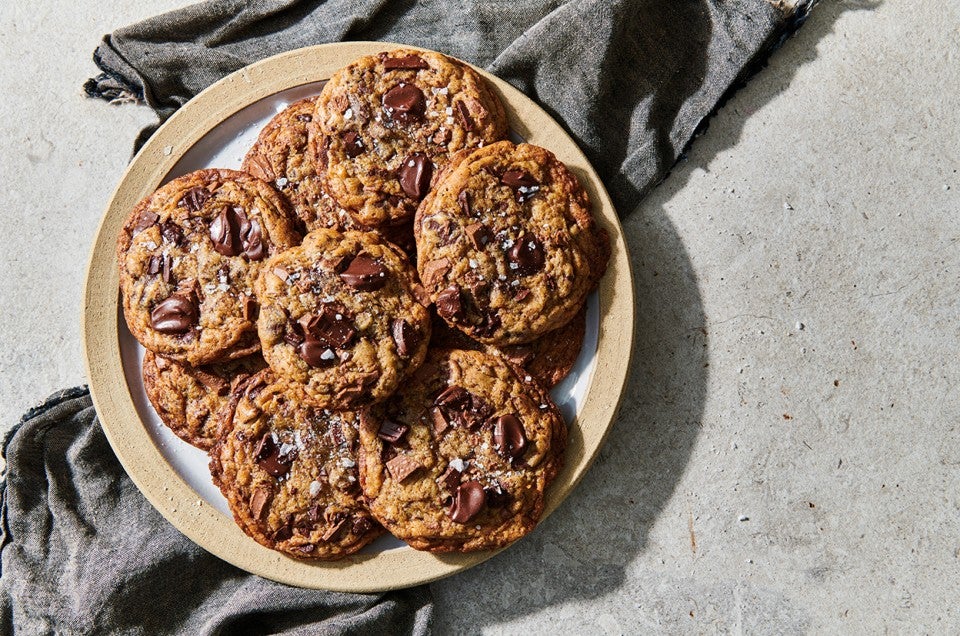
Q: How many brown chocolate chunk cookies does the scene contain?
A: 9